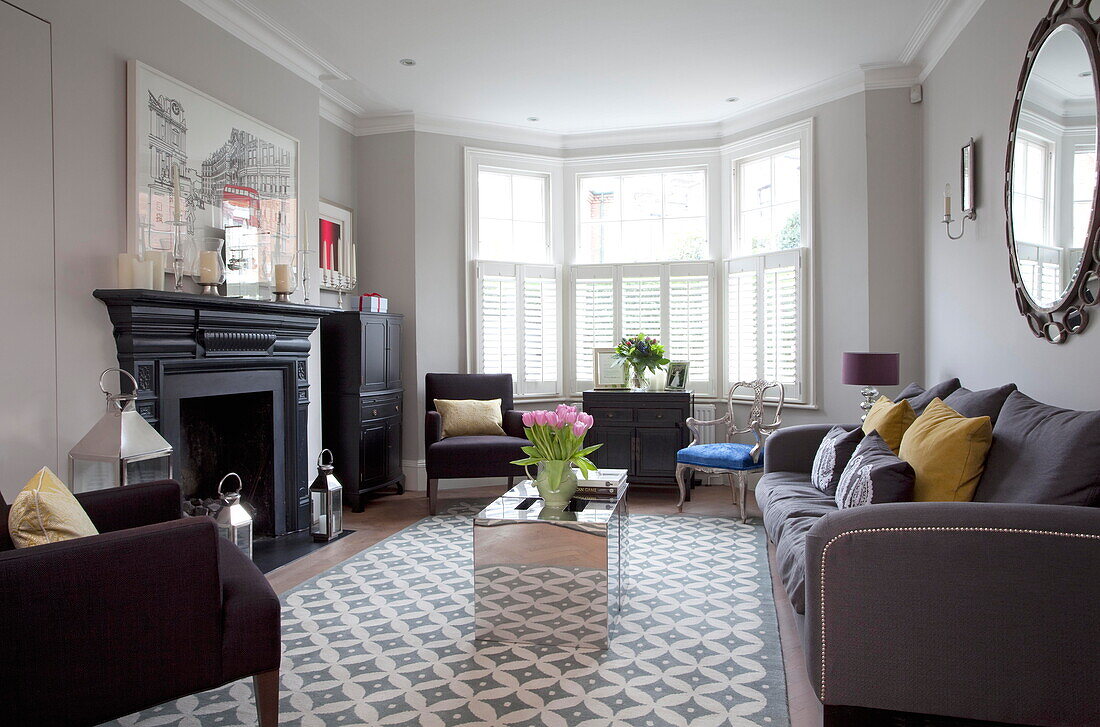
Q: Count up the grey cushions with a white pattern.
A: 2